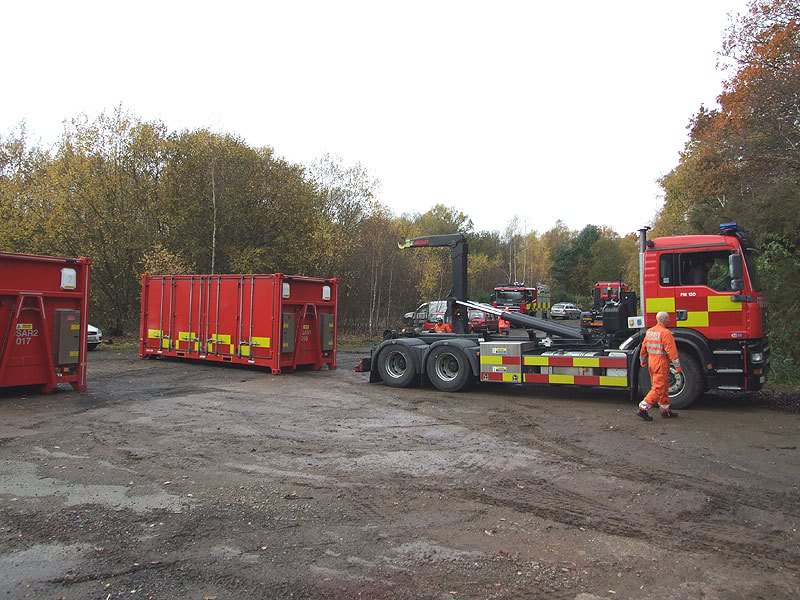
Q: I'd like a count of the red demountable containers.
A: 2